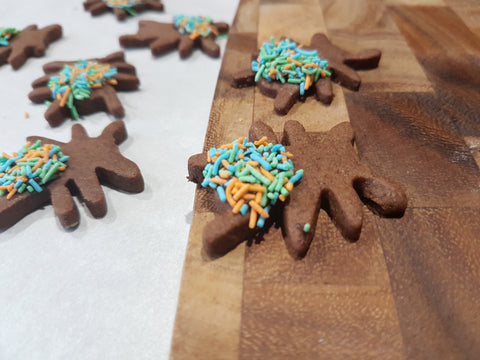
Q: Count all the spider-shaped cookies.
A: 7